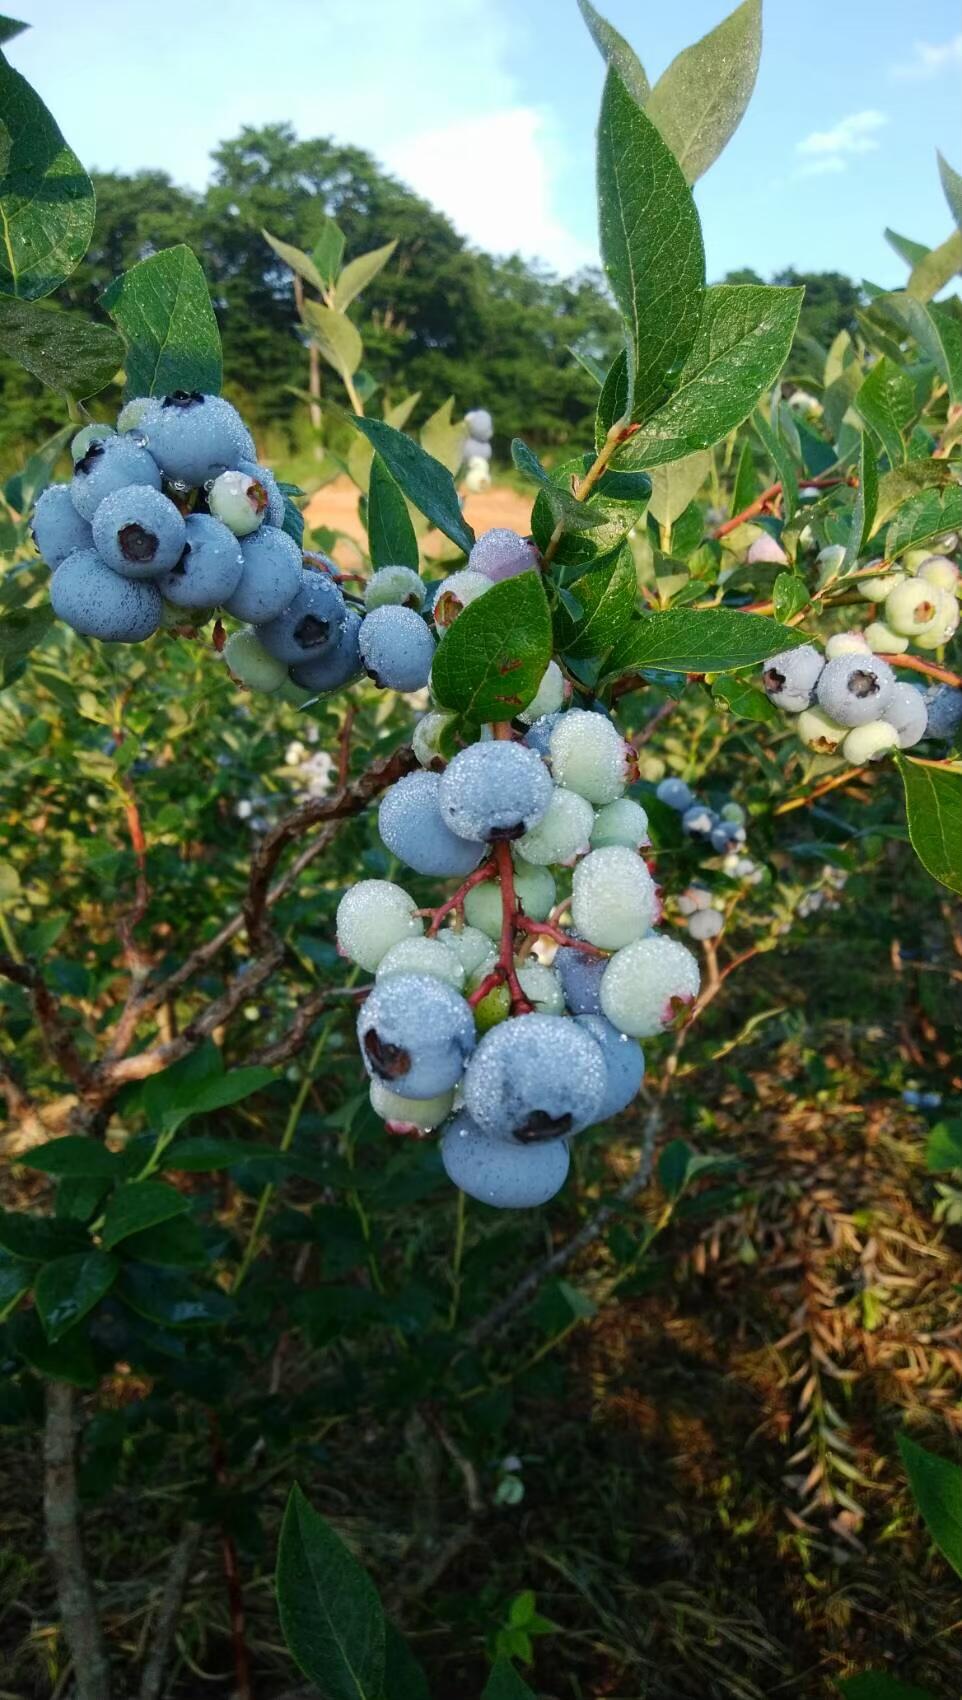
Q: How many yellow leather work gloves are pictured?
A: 0